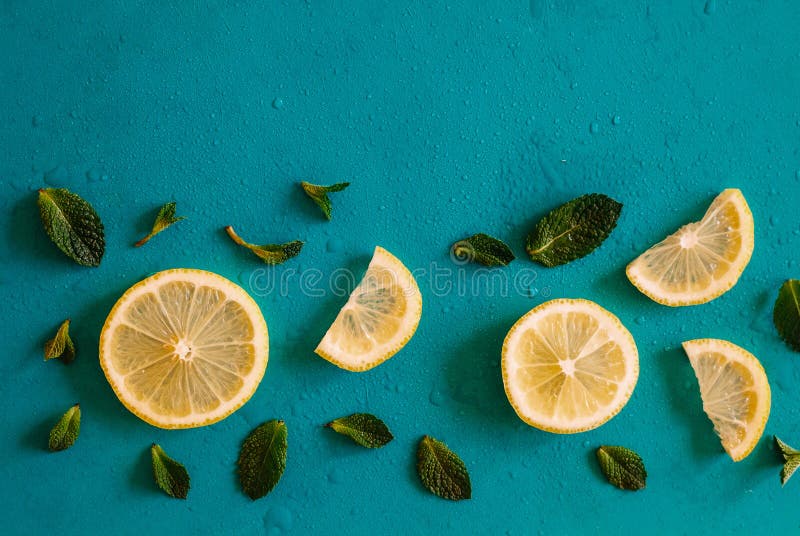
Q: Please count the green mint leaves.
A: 15